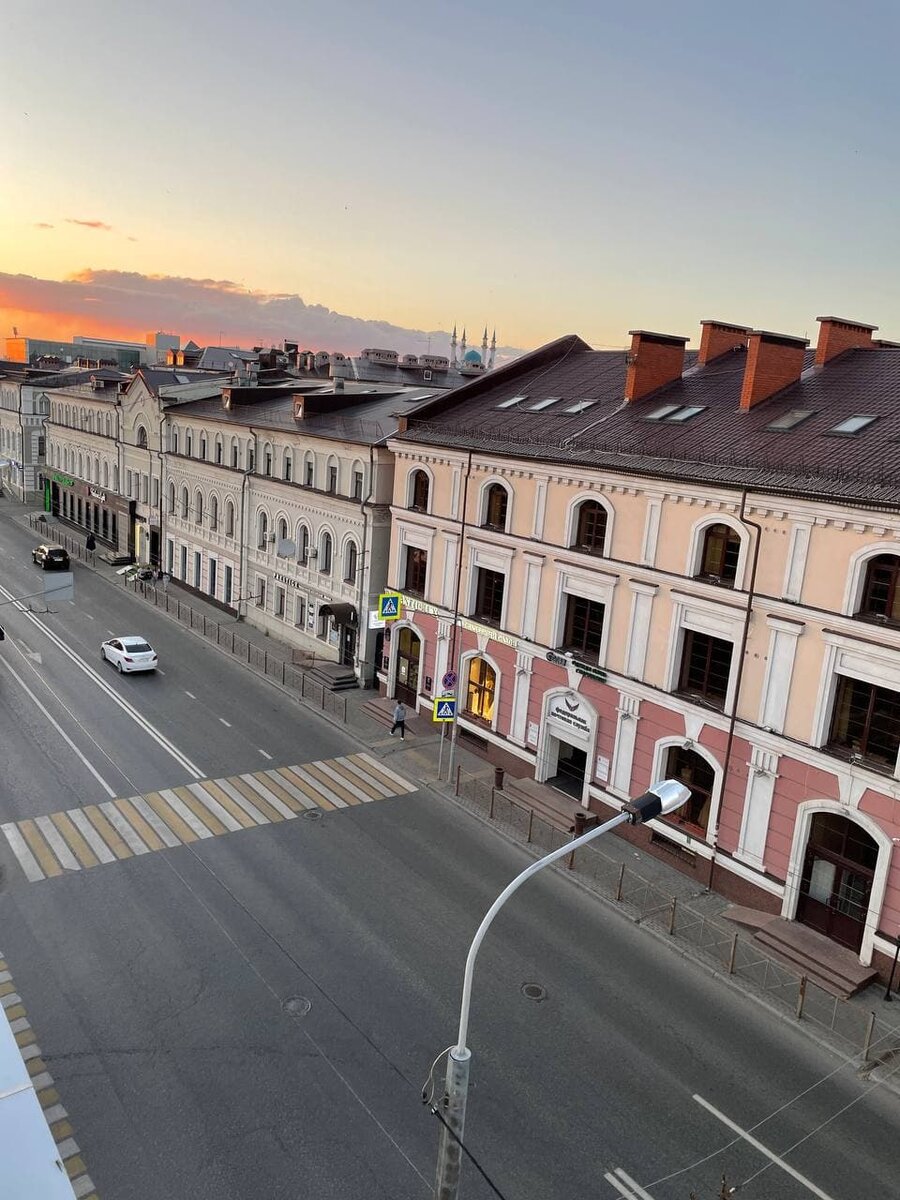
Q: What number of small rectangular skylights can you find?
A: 7